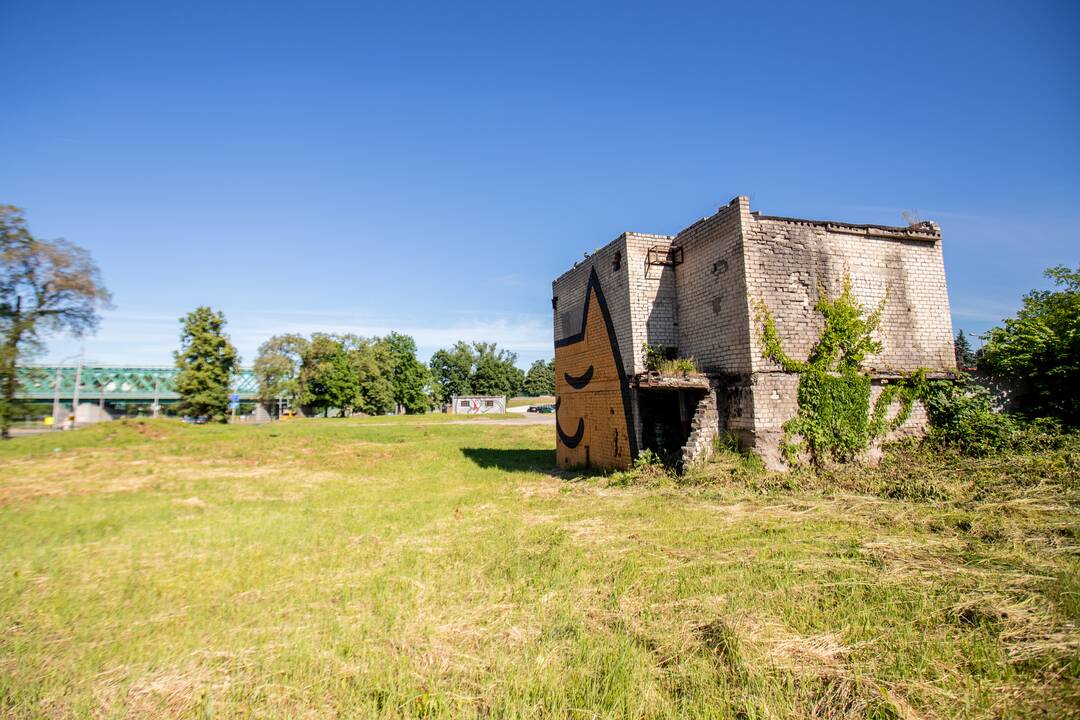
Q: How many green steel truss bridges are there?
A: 1